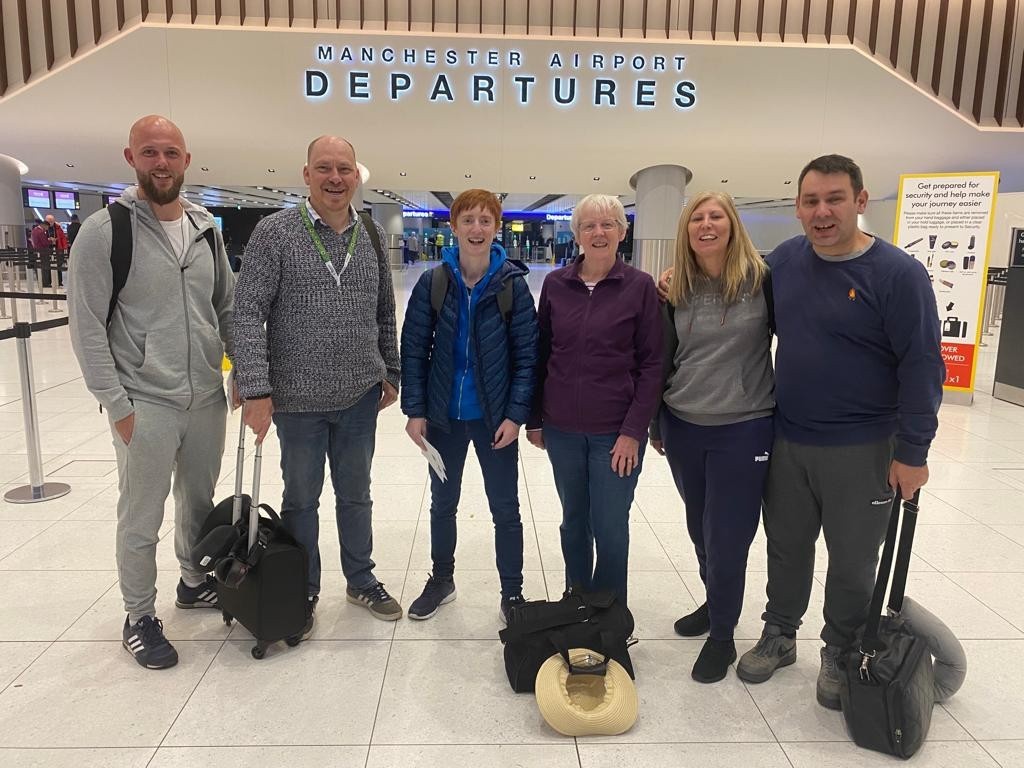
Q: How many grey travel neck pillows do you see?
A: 1